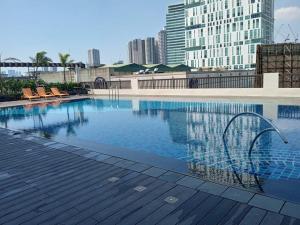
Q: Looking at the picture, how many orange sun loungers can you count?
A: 3